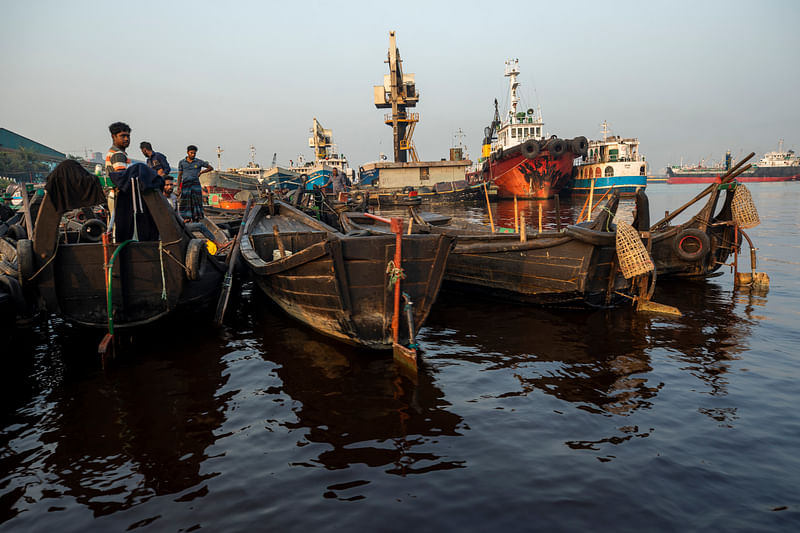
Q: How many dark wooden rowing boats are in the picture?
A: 4